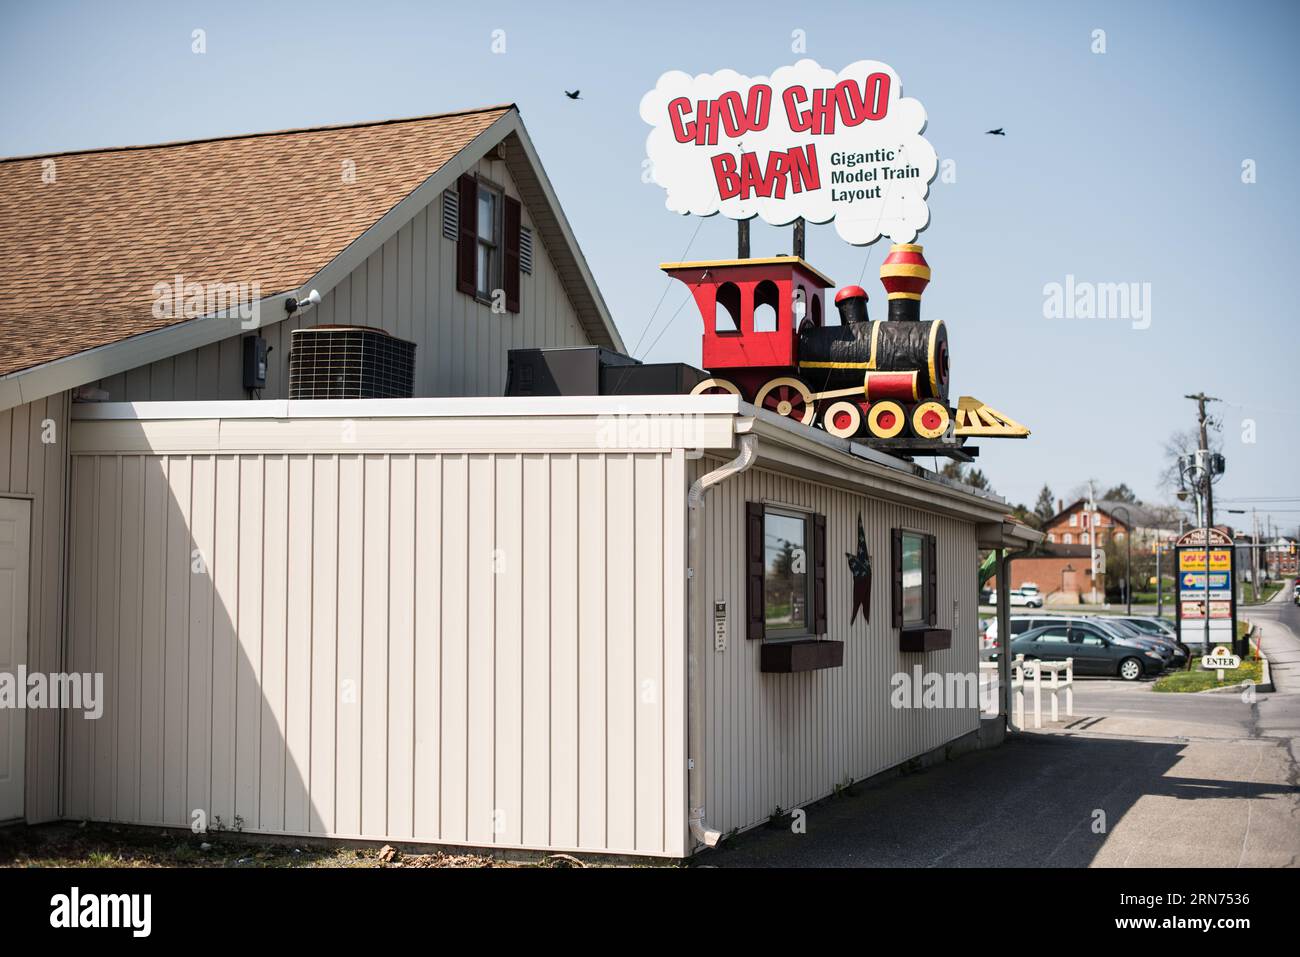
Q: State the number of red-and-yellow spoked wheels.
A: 2